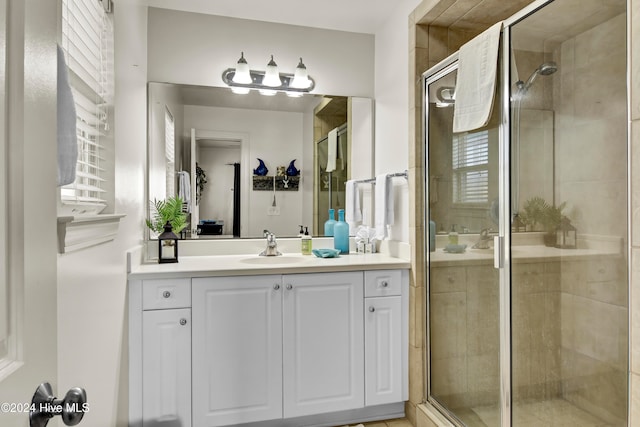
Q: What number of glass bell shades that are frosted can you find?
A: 3